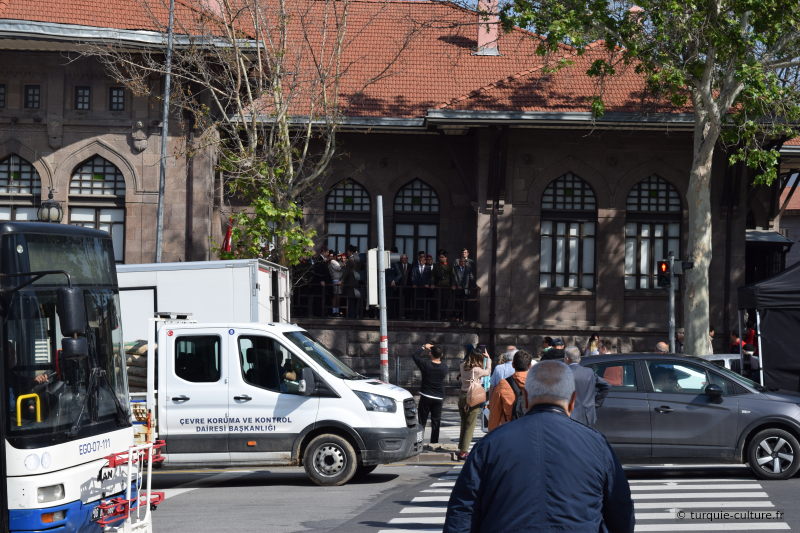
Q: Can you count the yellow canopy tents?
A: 0